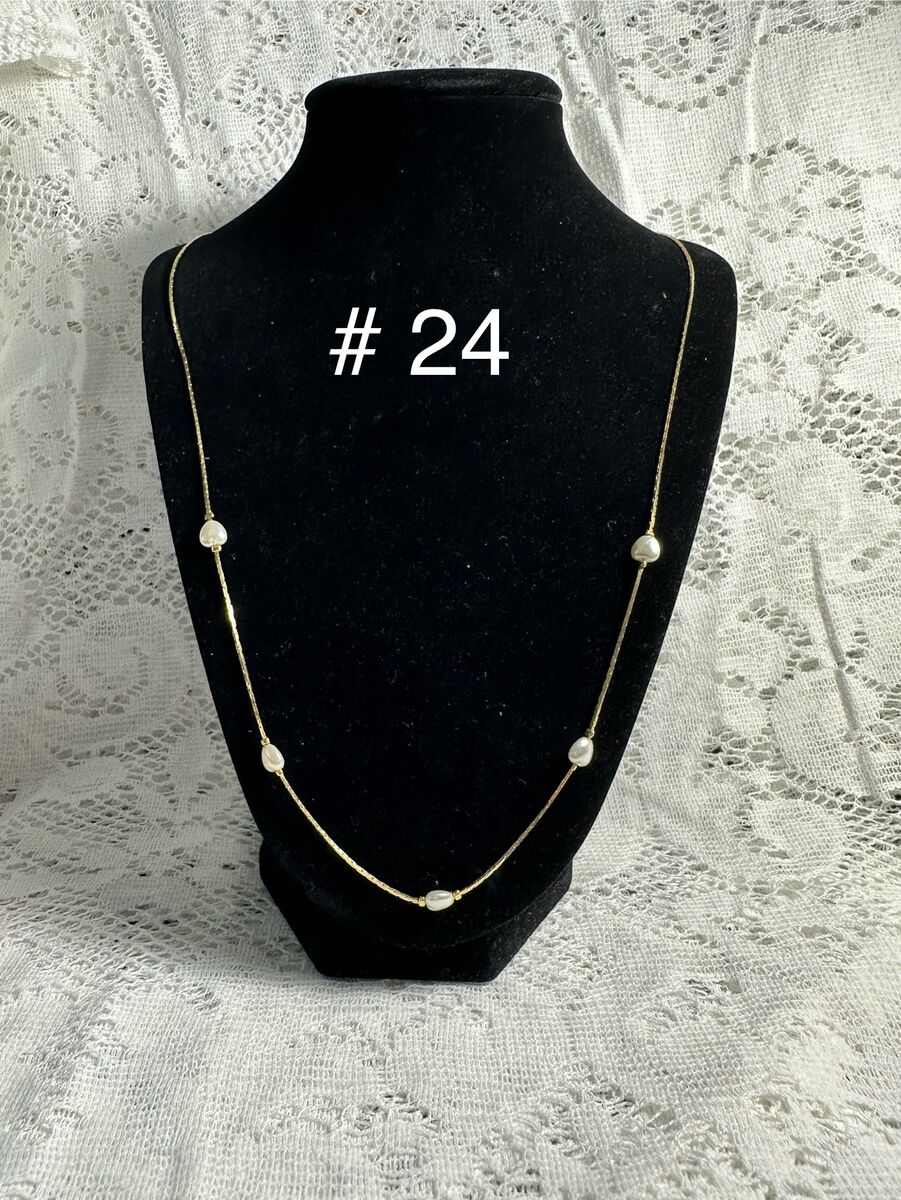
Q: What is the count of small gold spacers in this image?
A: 10